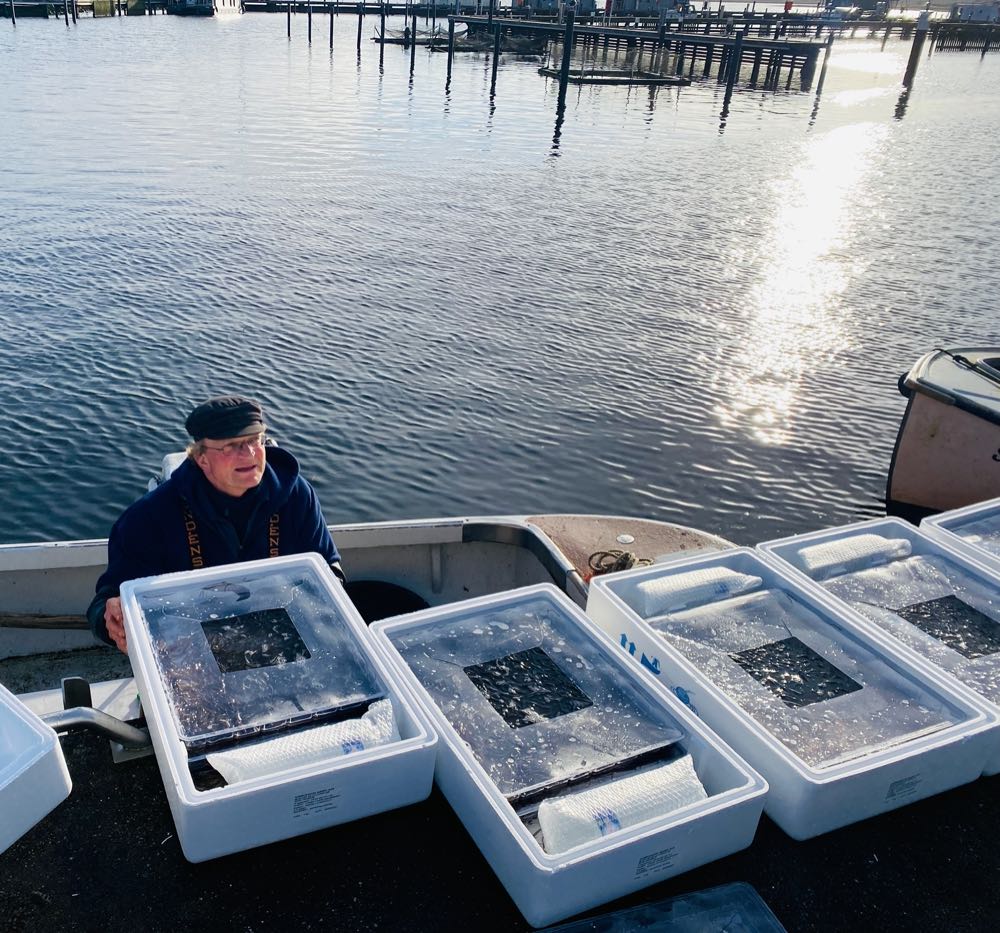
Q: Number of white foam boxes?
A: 6